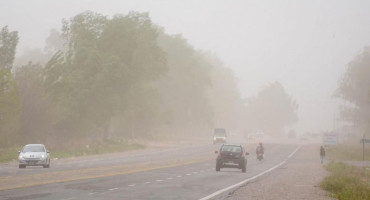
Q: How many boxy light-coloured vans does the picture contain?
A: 1